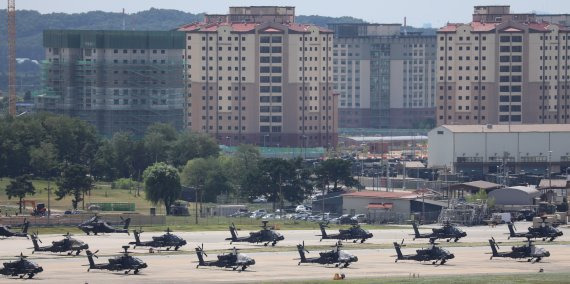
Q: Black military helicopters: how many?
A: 14